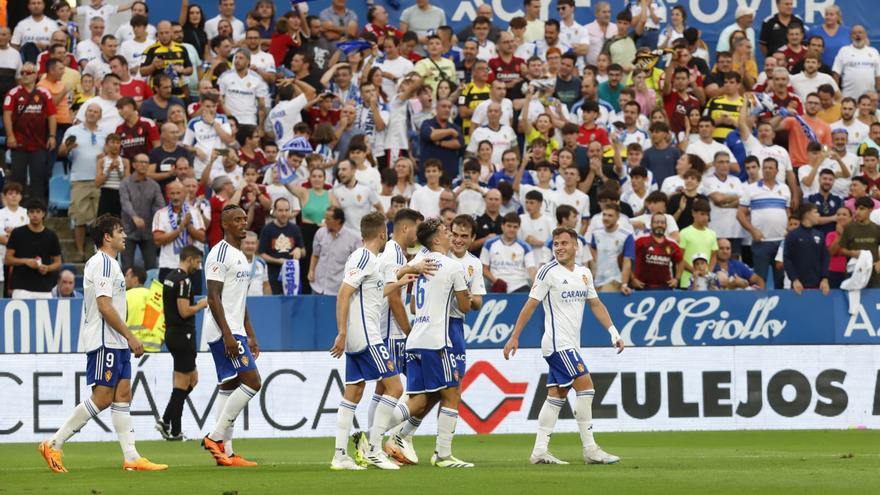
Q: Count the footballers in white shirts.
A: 7